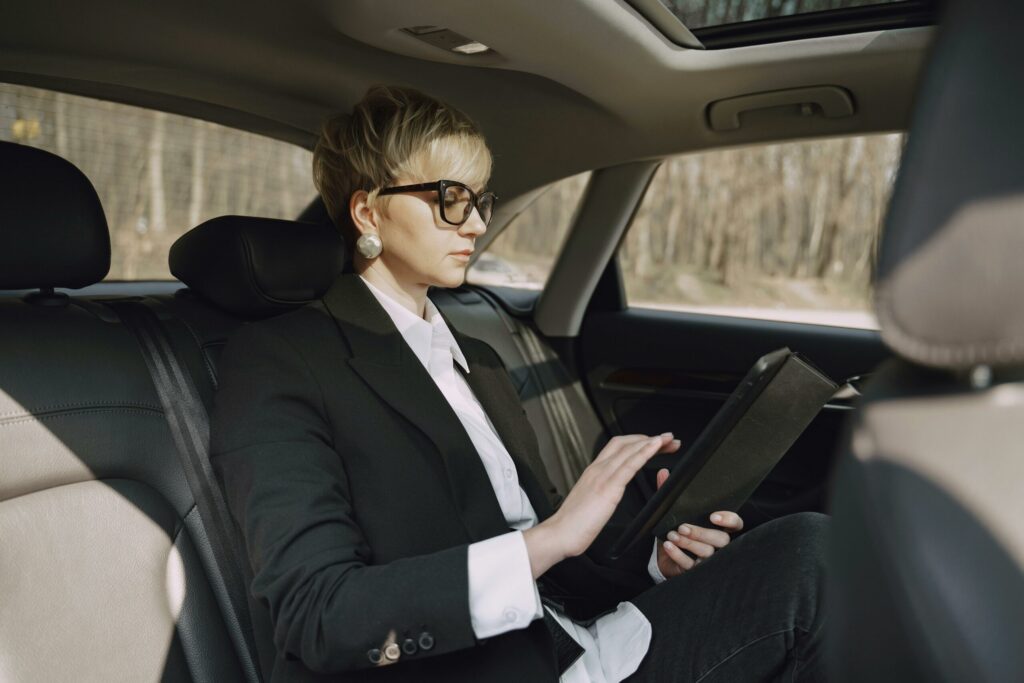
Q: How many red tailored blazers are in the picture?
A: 0